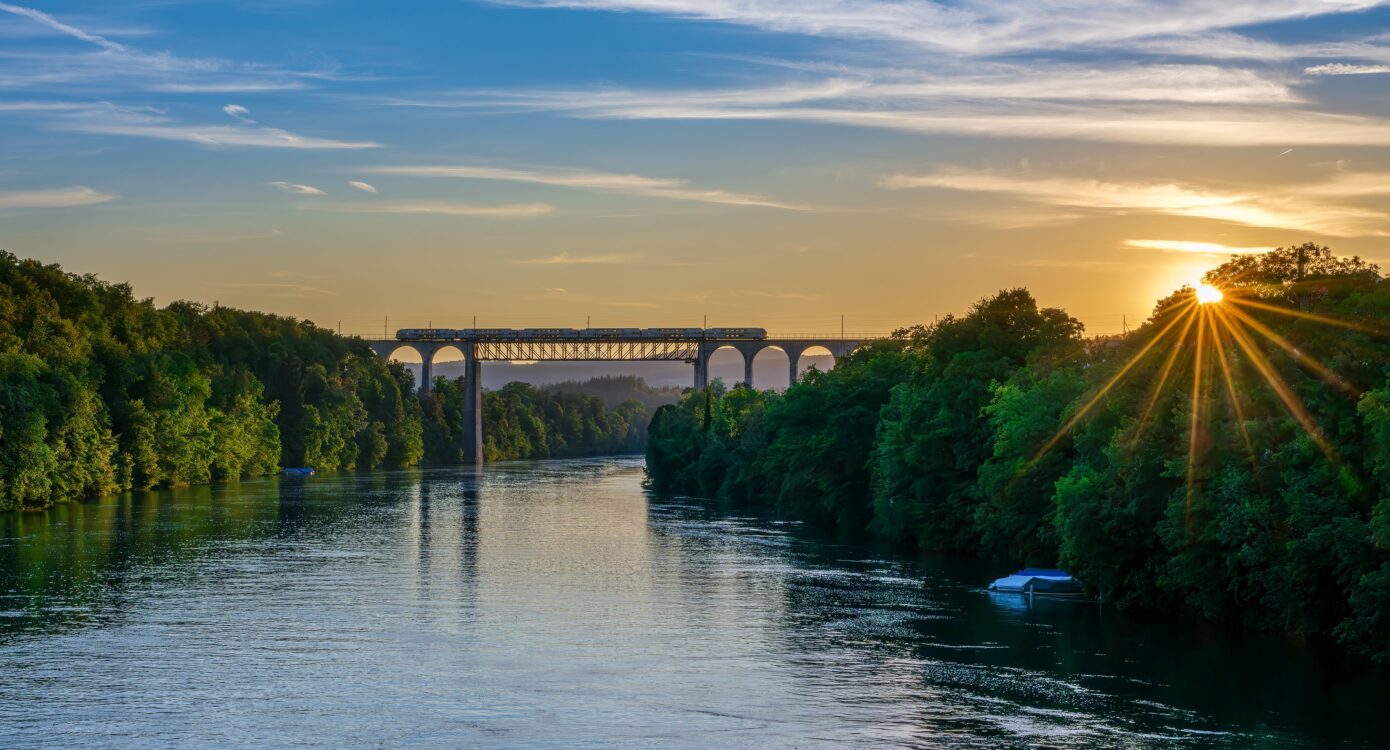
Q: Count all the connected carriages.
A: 6